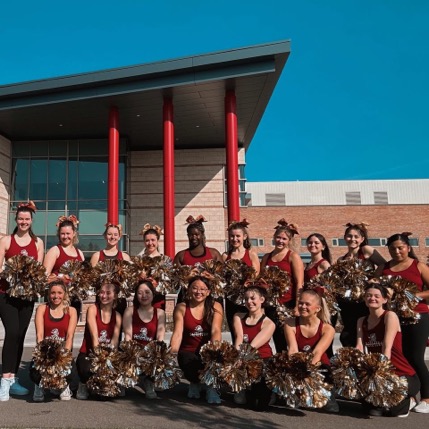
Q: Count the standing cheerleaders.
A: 10